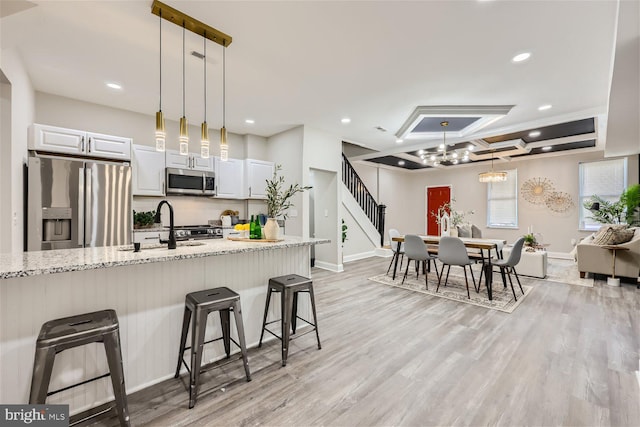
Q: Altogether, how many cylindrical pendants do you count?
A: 4